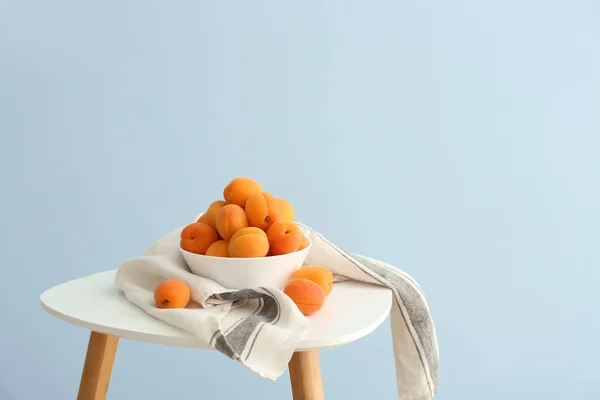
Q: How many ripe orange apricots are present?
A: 14